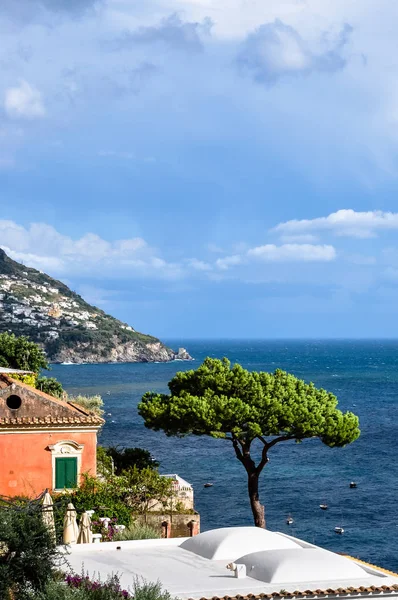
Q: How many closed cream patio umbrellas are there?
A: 3